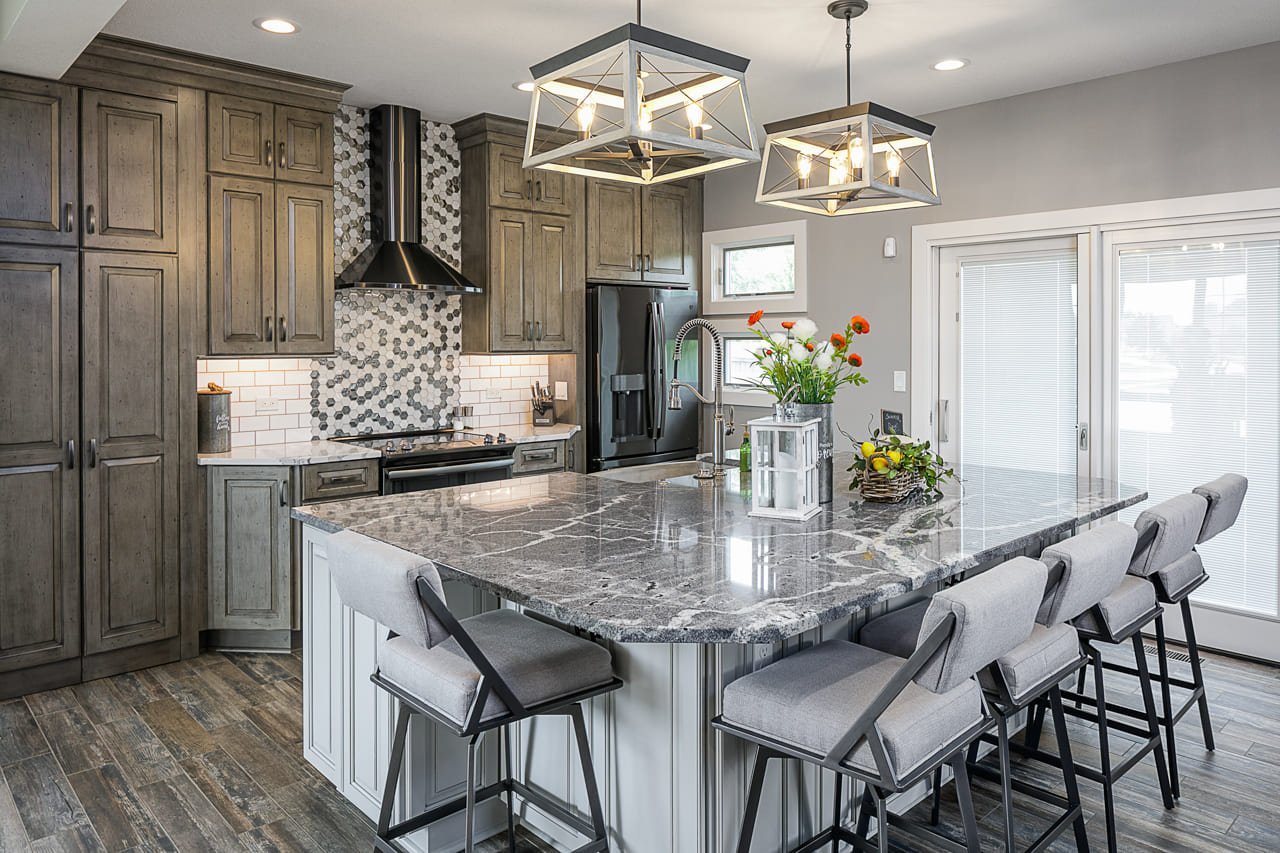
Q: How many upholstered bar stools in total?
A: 5